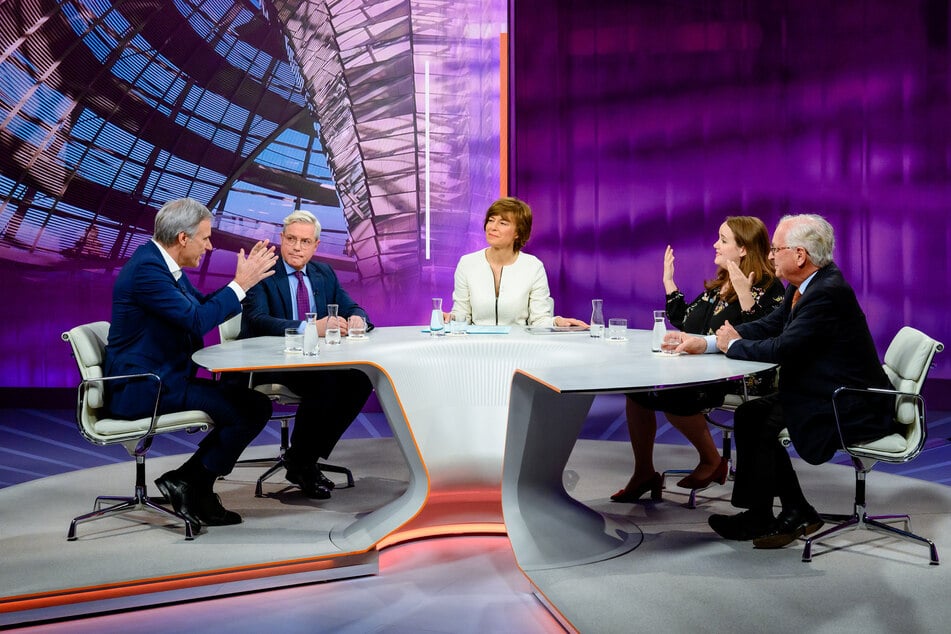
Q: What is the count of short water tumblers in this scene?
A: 5